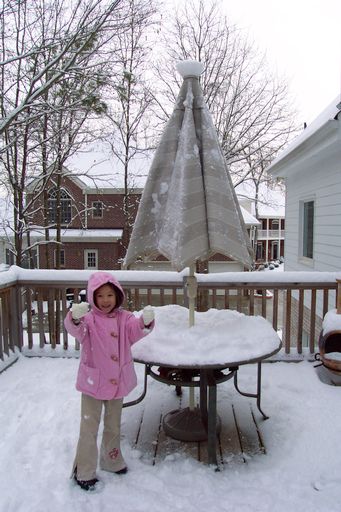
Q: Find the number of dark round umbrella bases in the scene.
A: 1